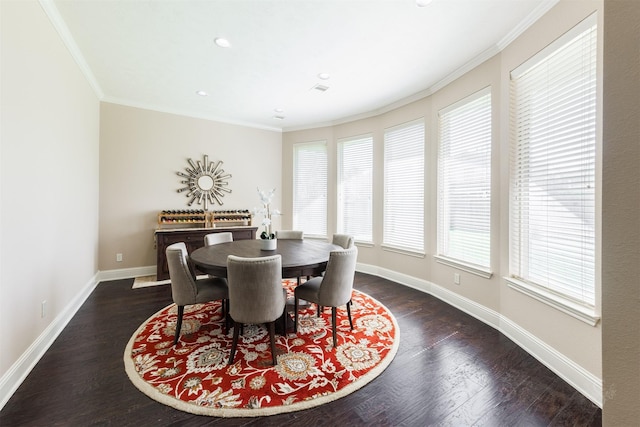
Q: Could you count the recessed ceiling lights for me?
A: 5